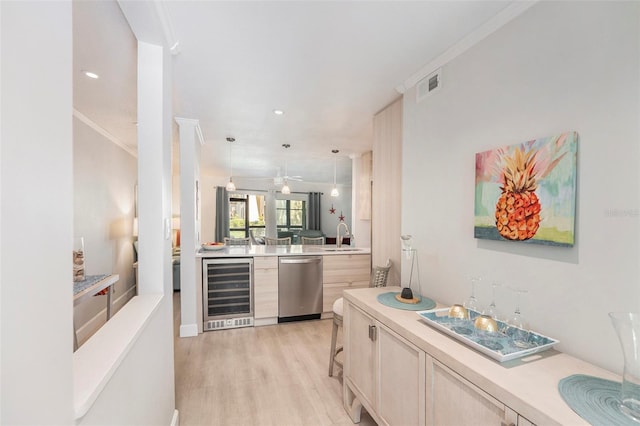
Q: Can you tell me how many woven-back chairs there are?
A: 4